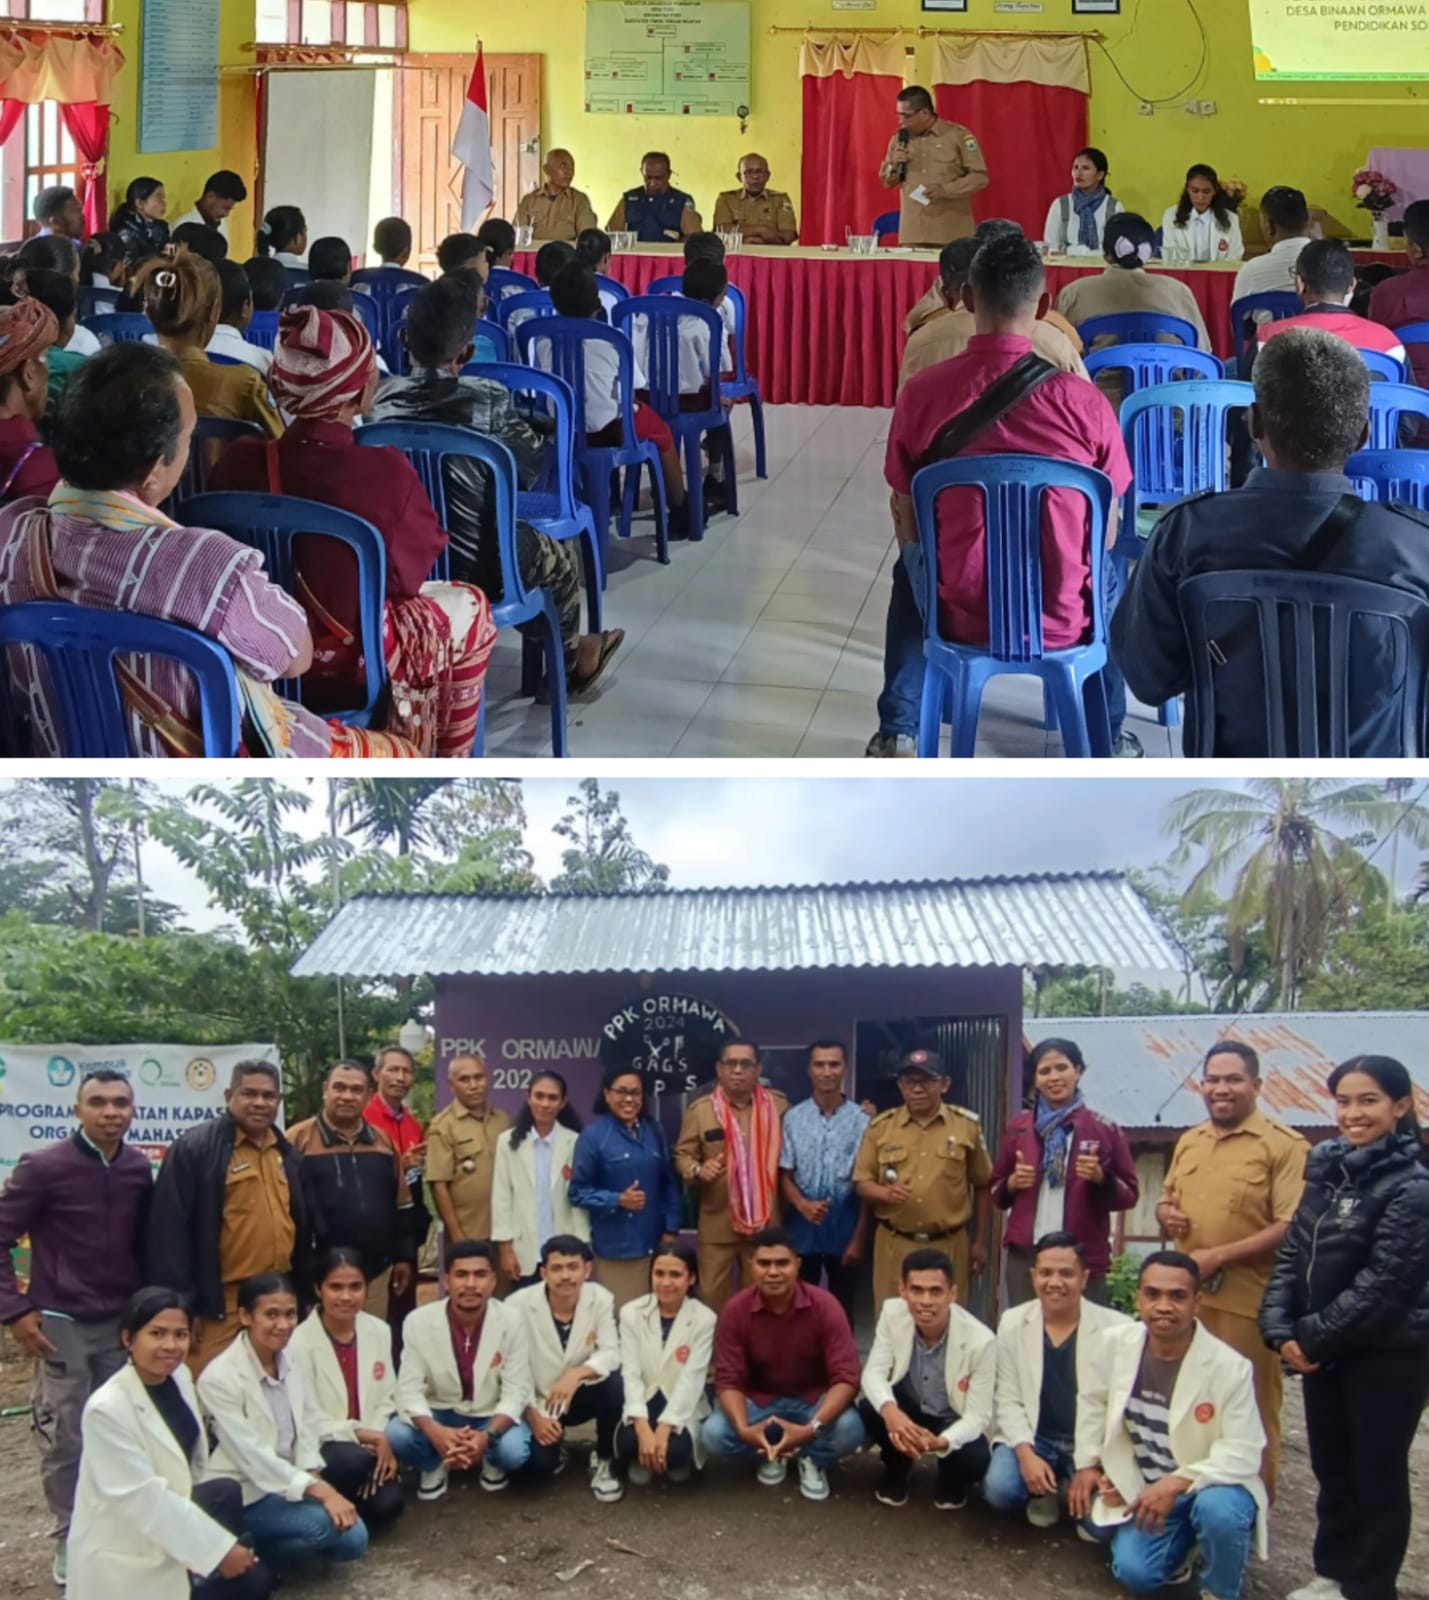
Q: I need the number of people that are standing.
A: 14